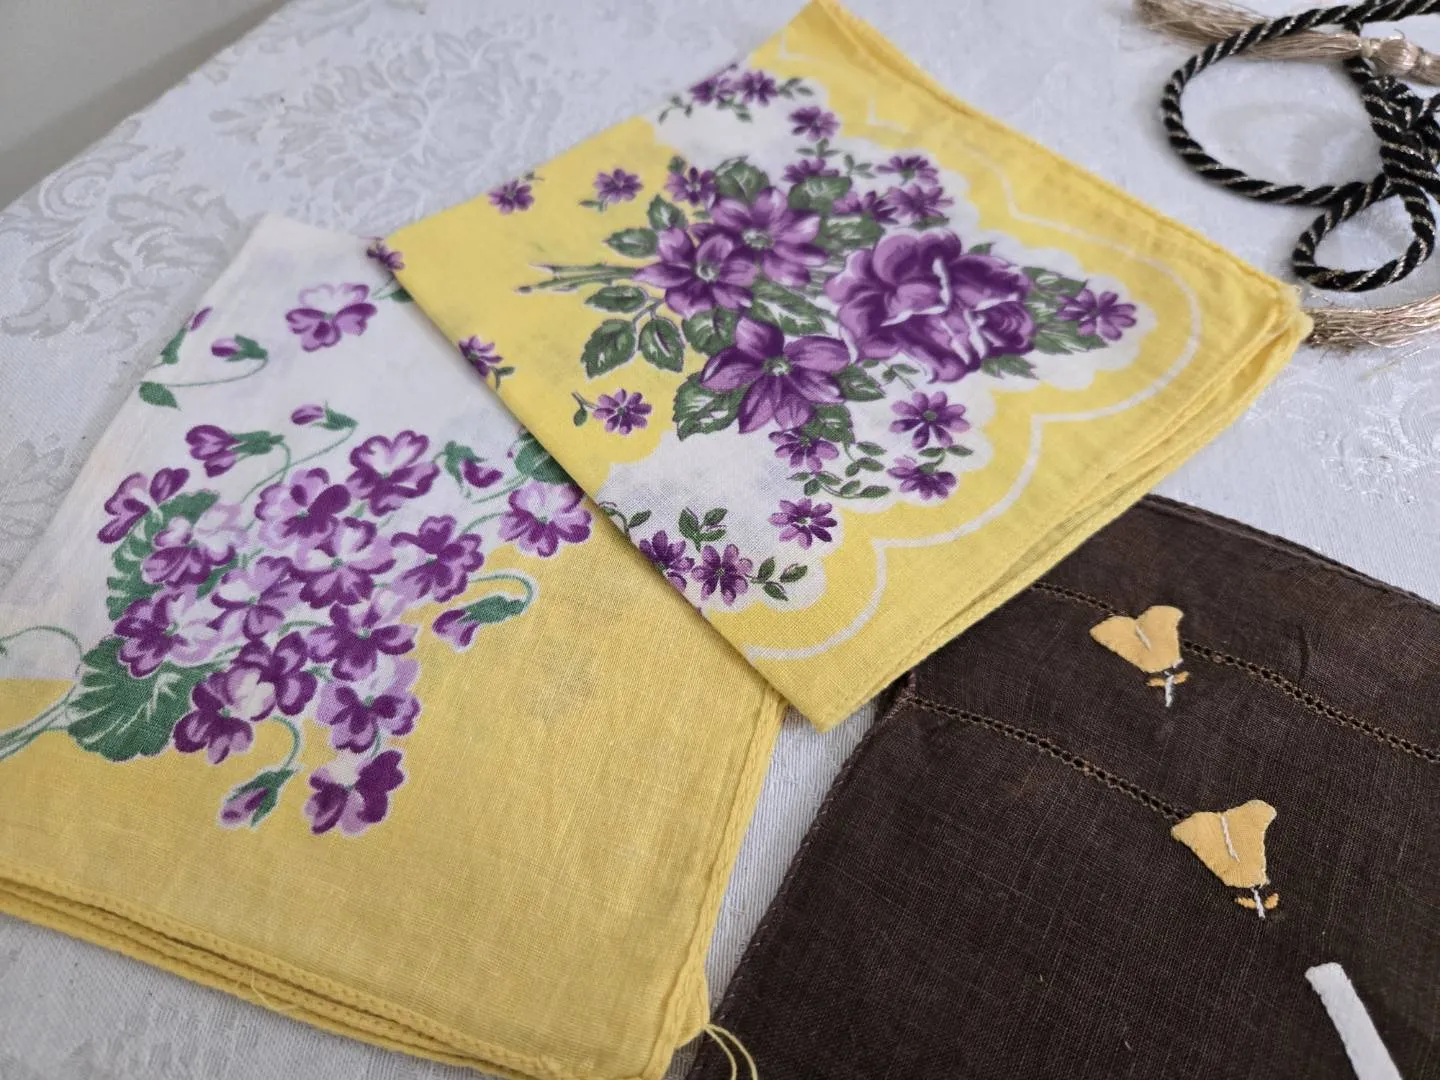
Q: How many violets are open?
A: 15